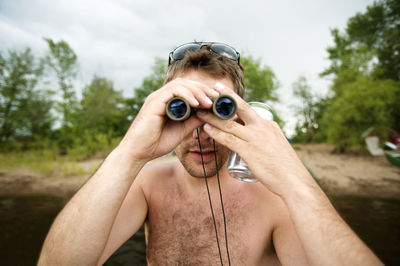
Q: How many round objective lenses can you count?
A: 2